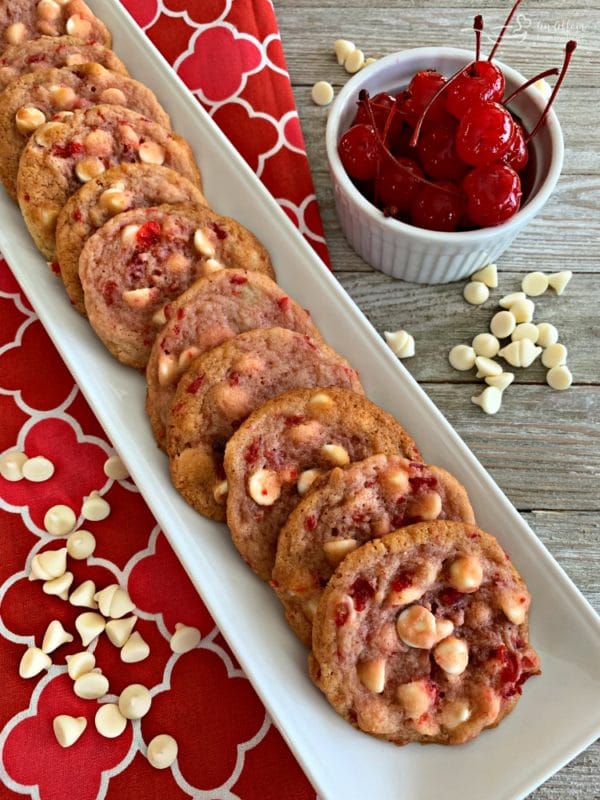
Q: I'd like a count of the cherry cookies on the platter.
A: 11